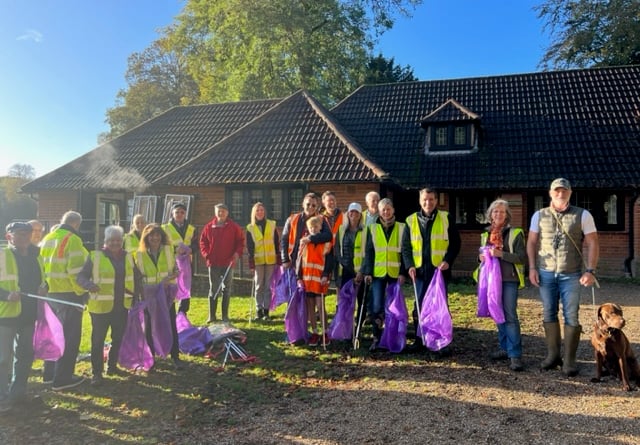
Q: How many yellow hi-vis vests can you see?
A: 12